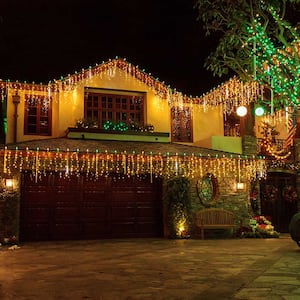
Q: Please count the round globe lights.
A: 2